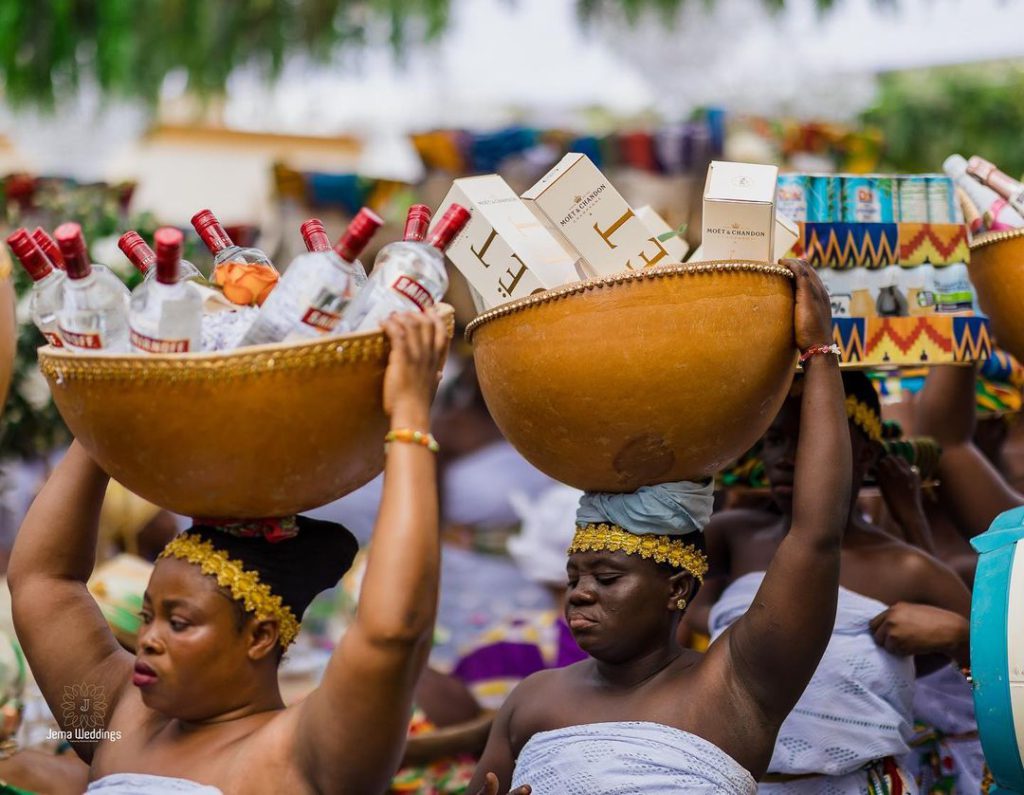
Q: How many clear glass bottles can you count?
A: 10